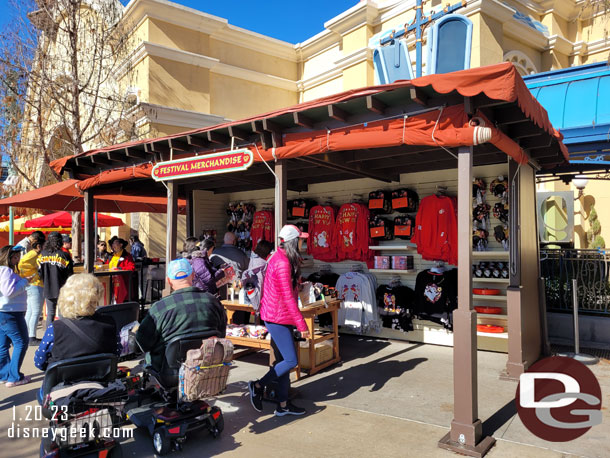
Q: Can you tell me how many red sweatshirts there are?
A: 4